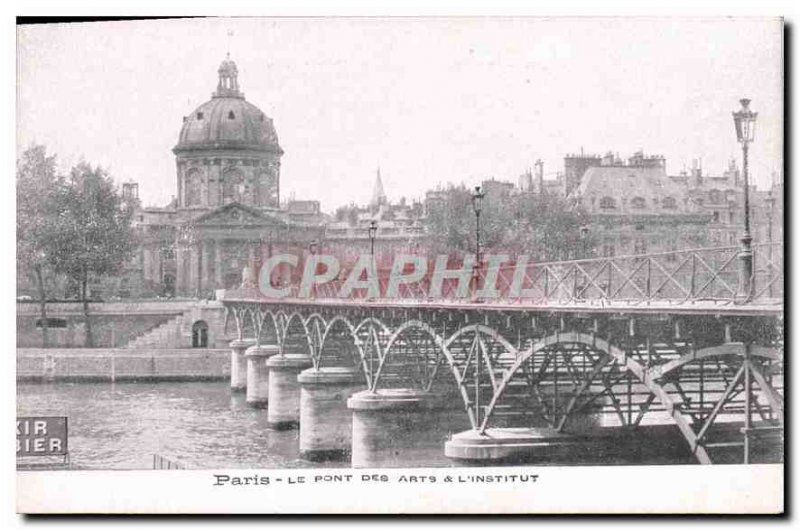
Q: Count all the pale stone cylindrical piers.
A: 6